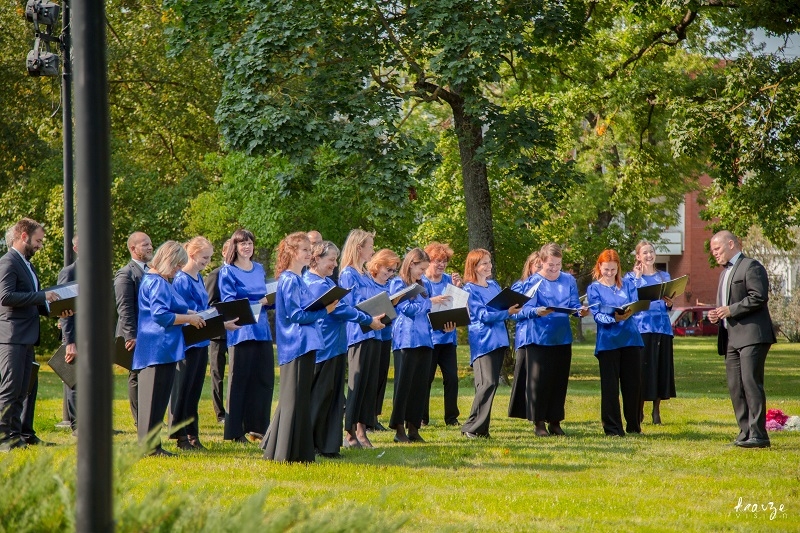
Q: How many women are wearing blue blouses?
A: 14